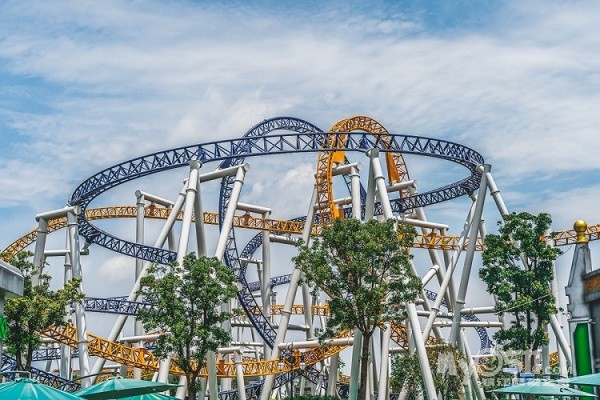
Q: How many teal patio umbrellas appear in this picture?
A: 5